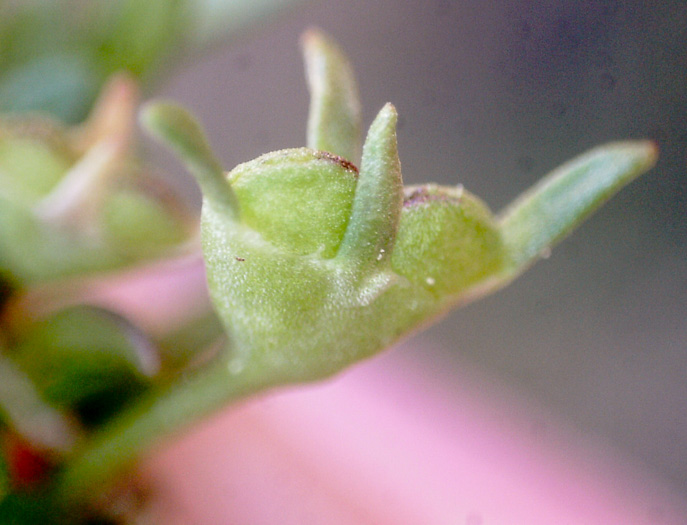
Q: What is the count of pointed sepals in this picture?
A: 4